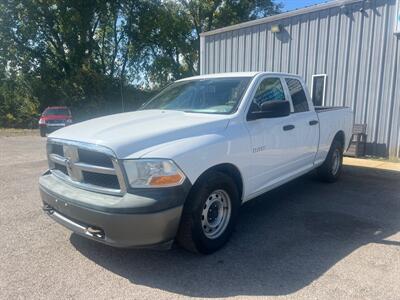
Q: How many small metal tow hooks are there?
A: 2